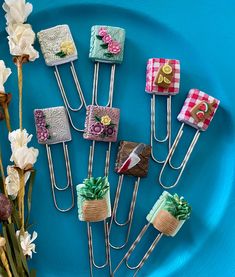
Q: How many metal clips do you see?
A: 9